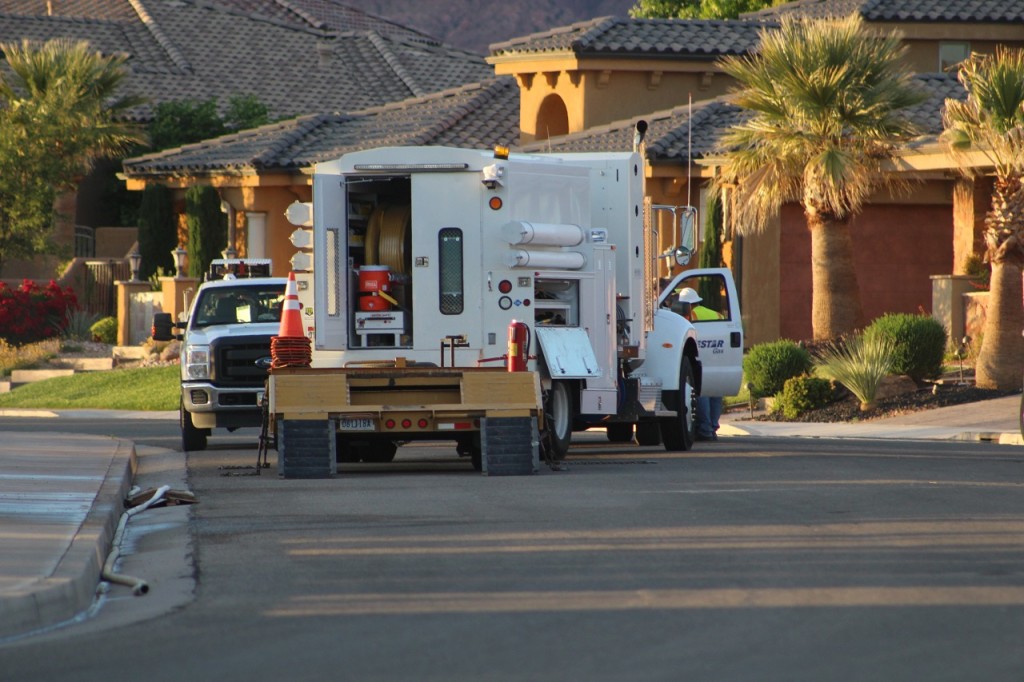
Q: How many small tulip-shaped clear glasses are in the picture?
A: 0